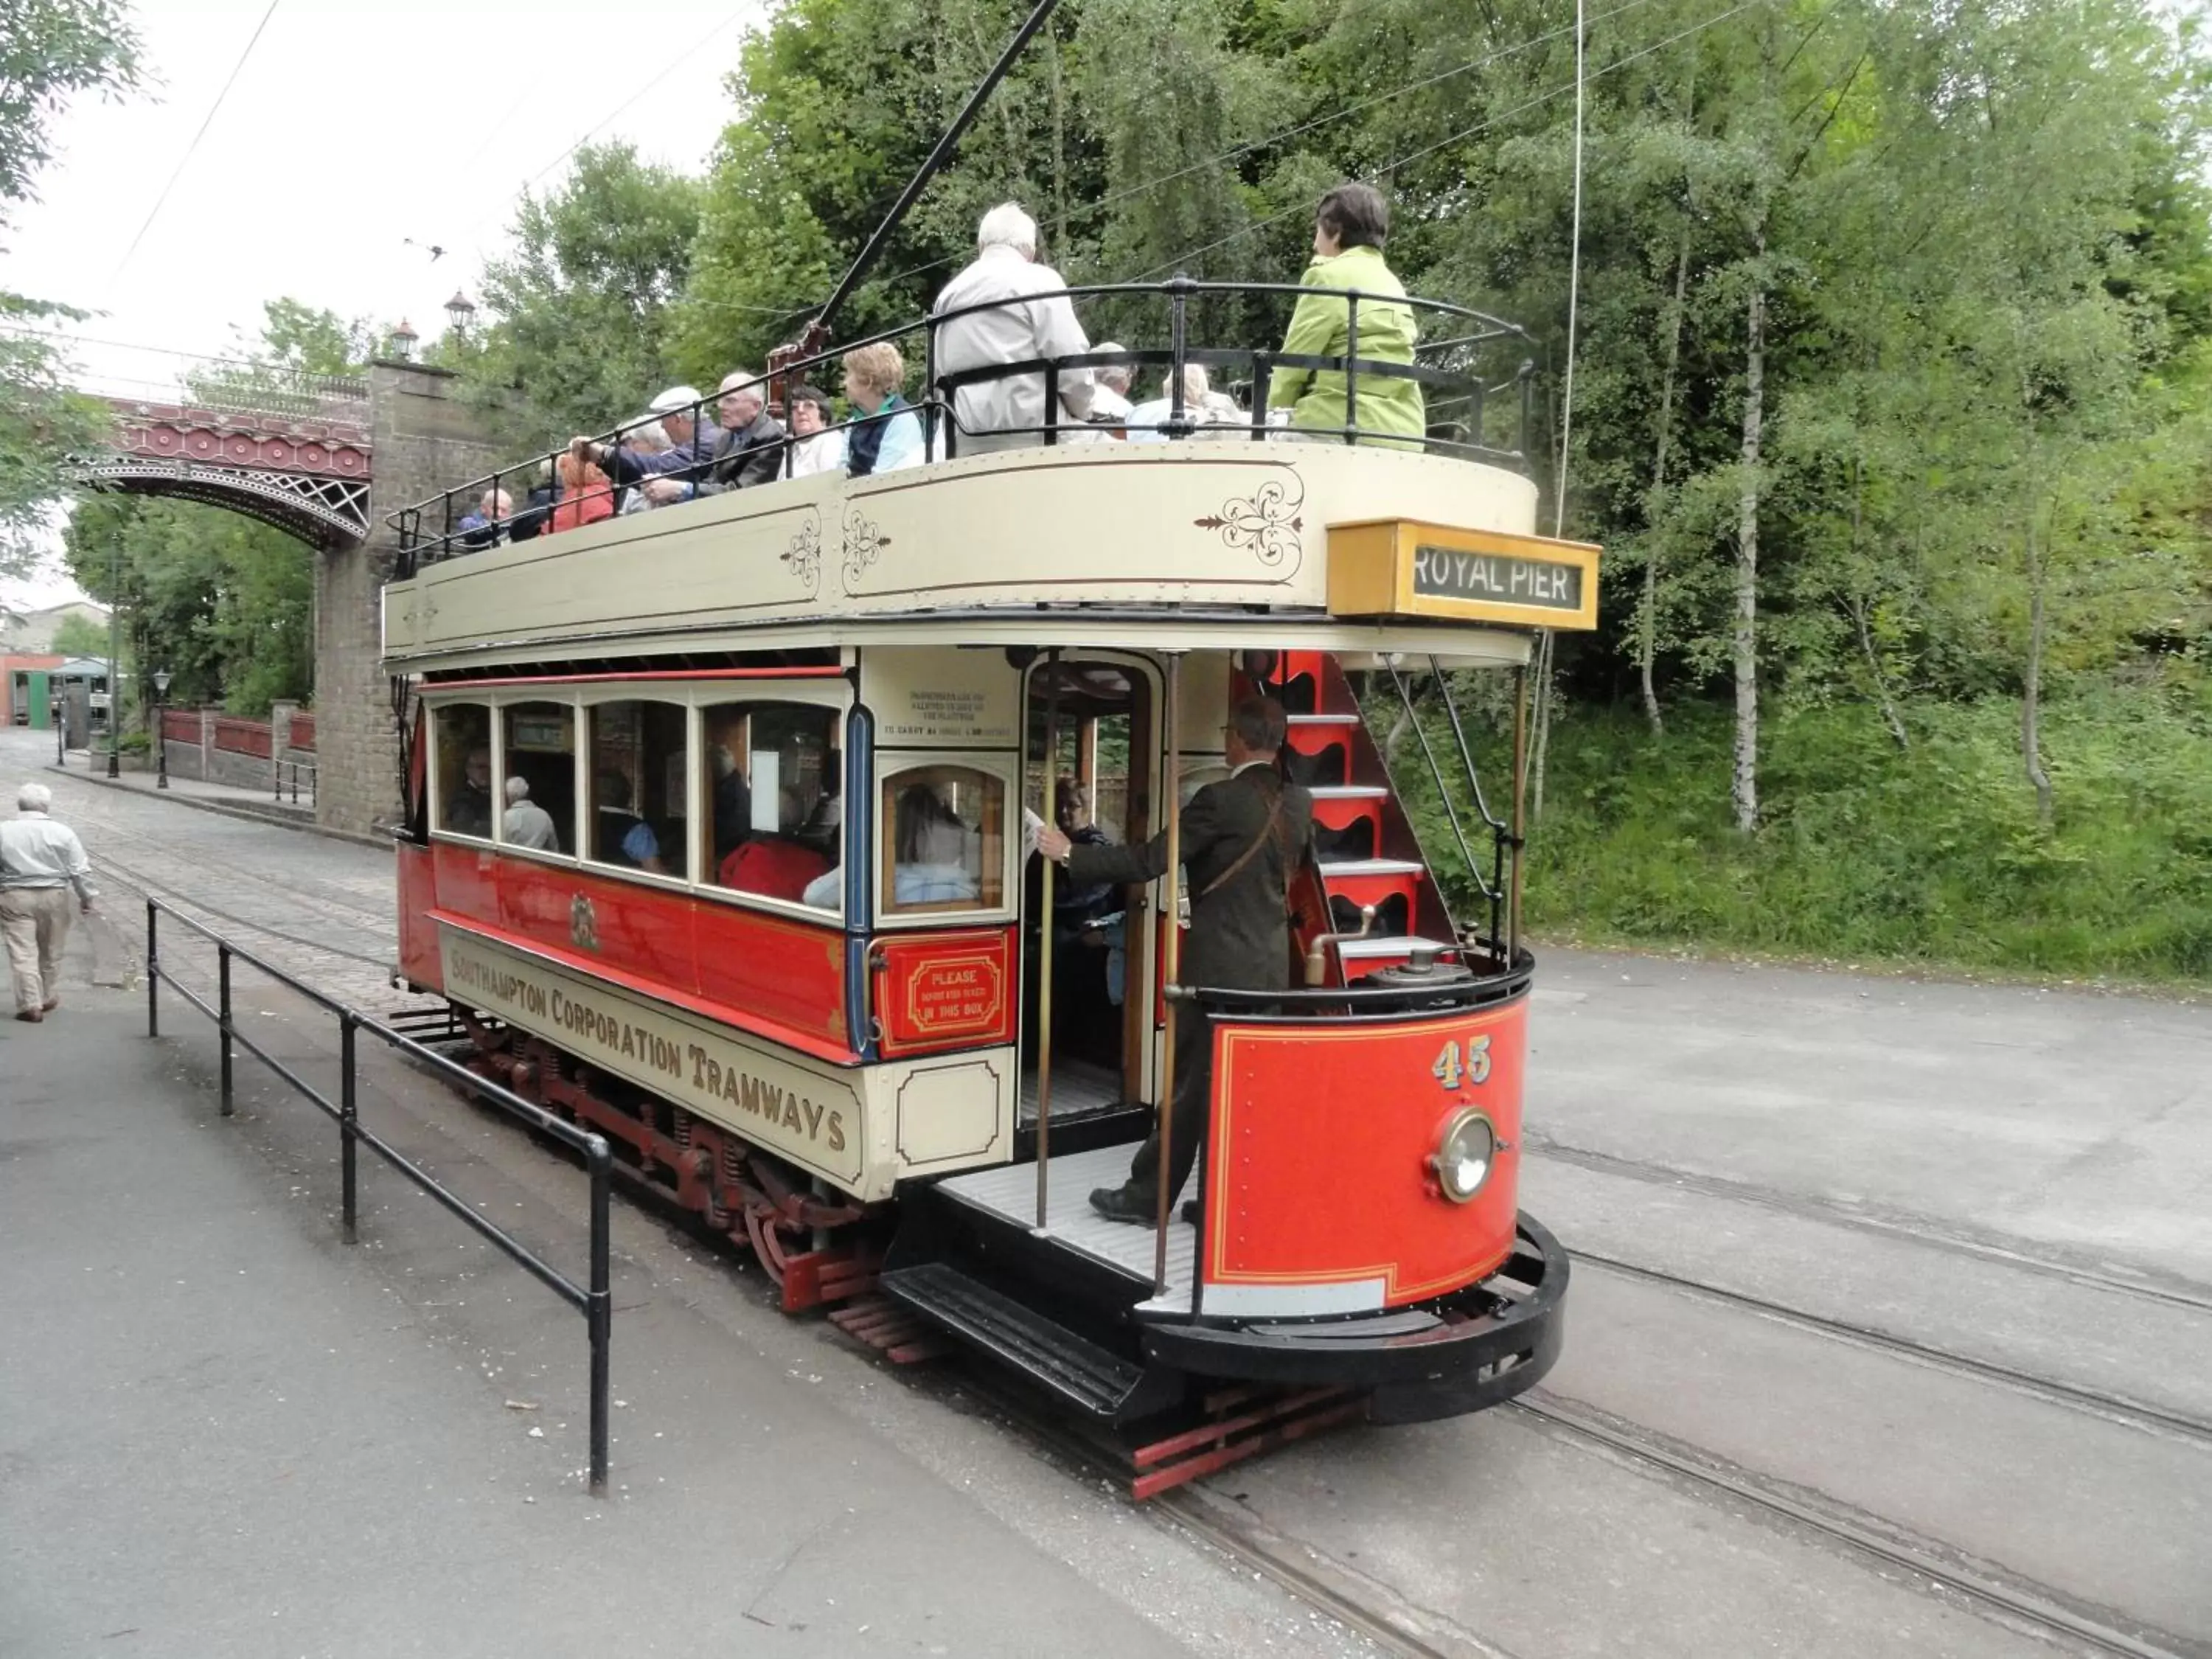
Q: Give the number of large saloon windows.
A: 4